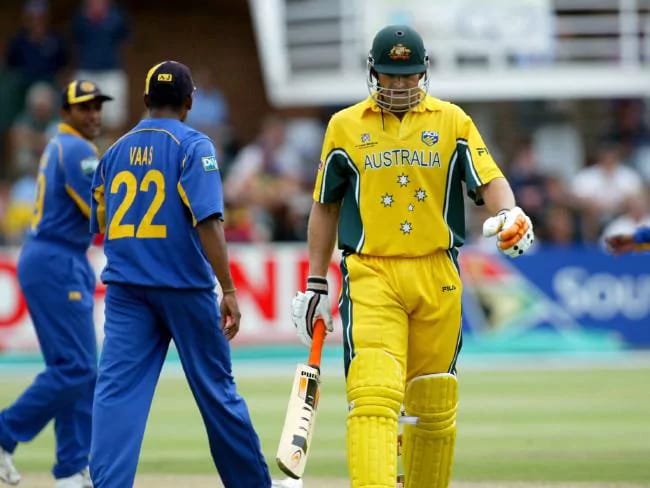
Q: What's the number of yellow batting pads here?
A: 2